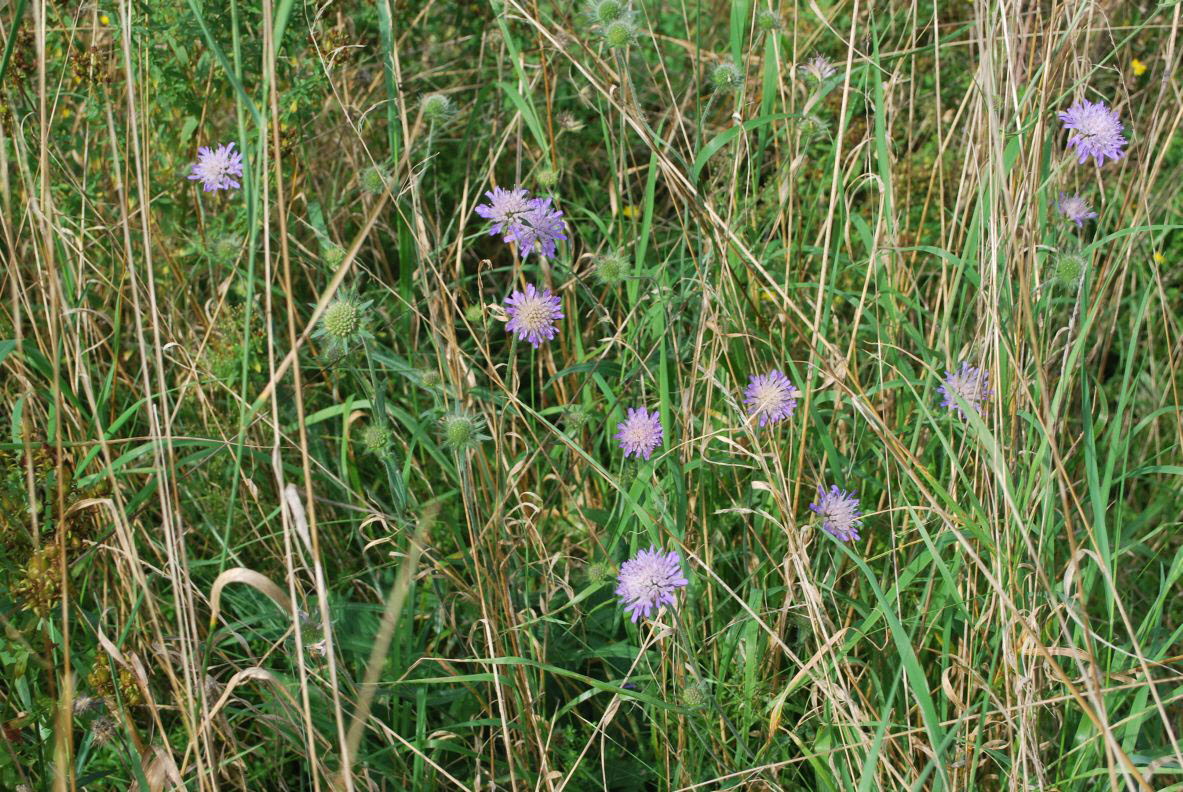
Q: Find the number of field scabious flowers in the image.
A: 11